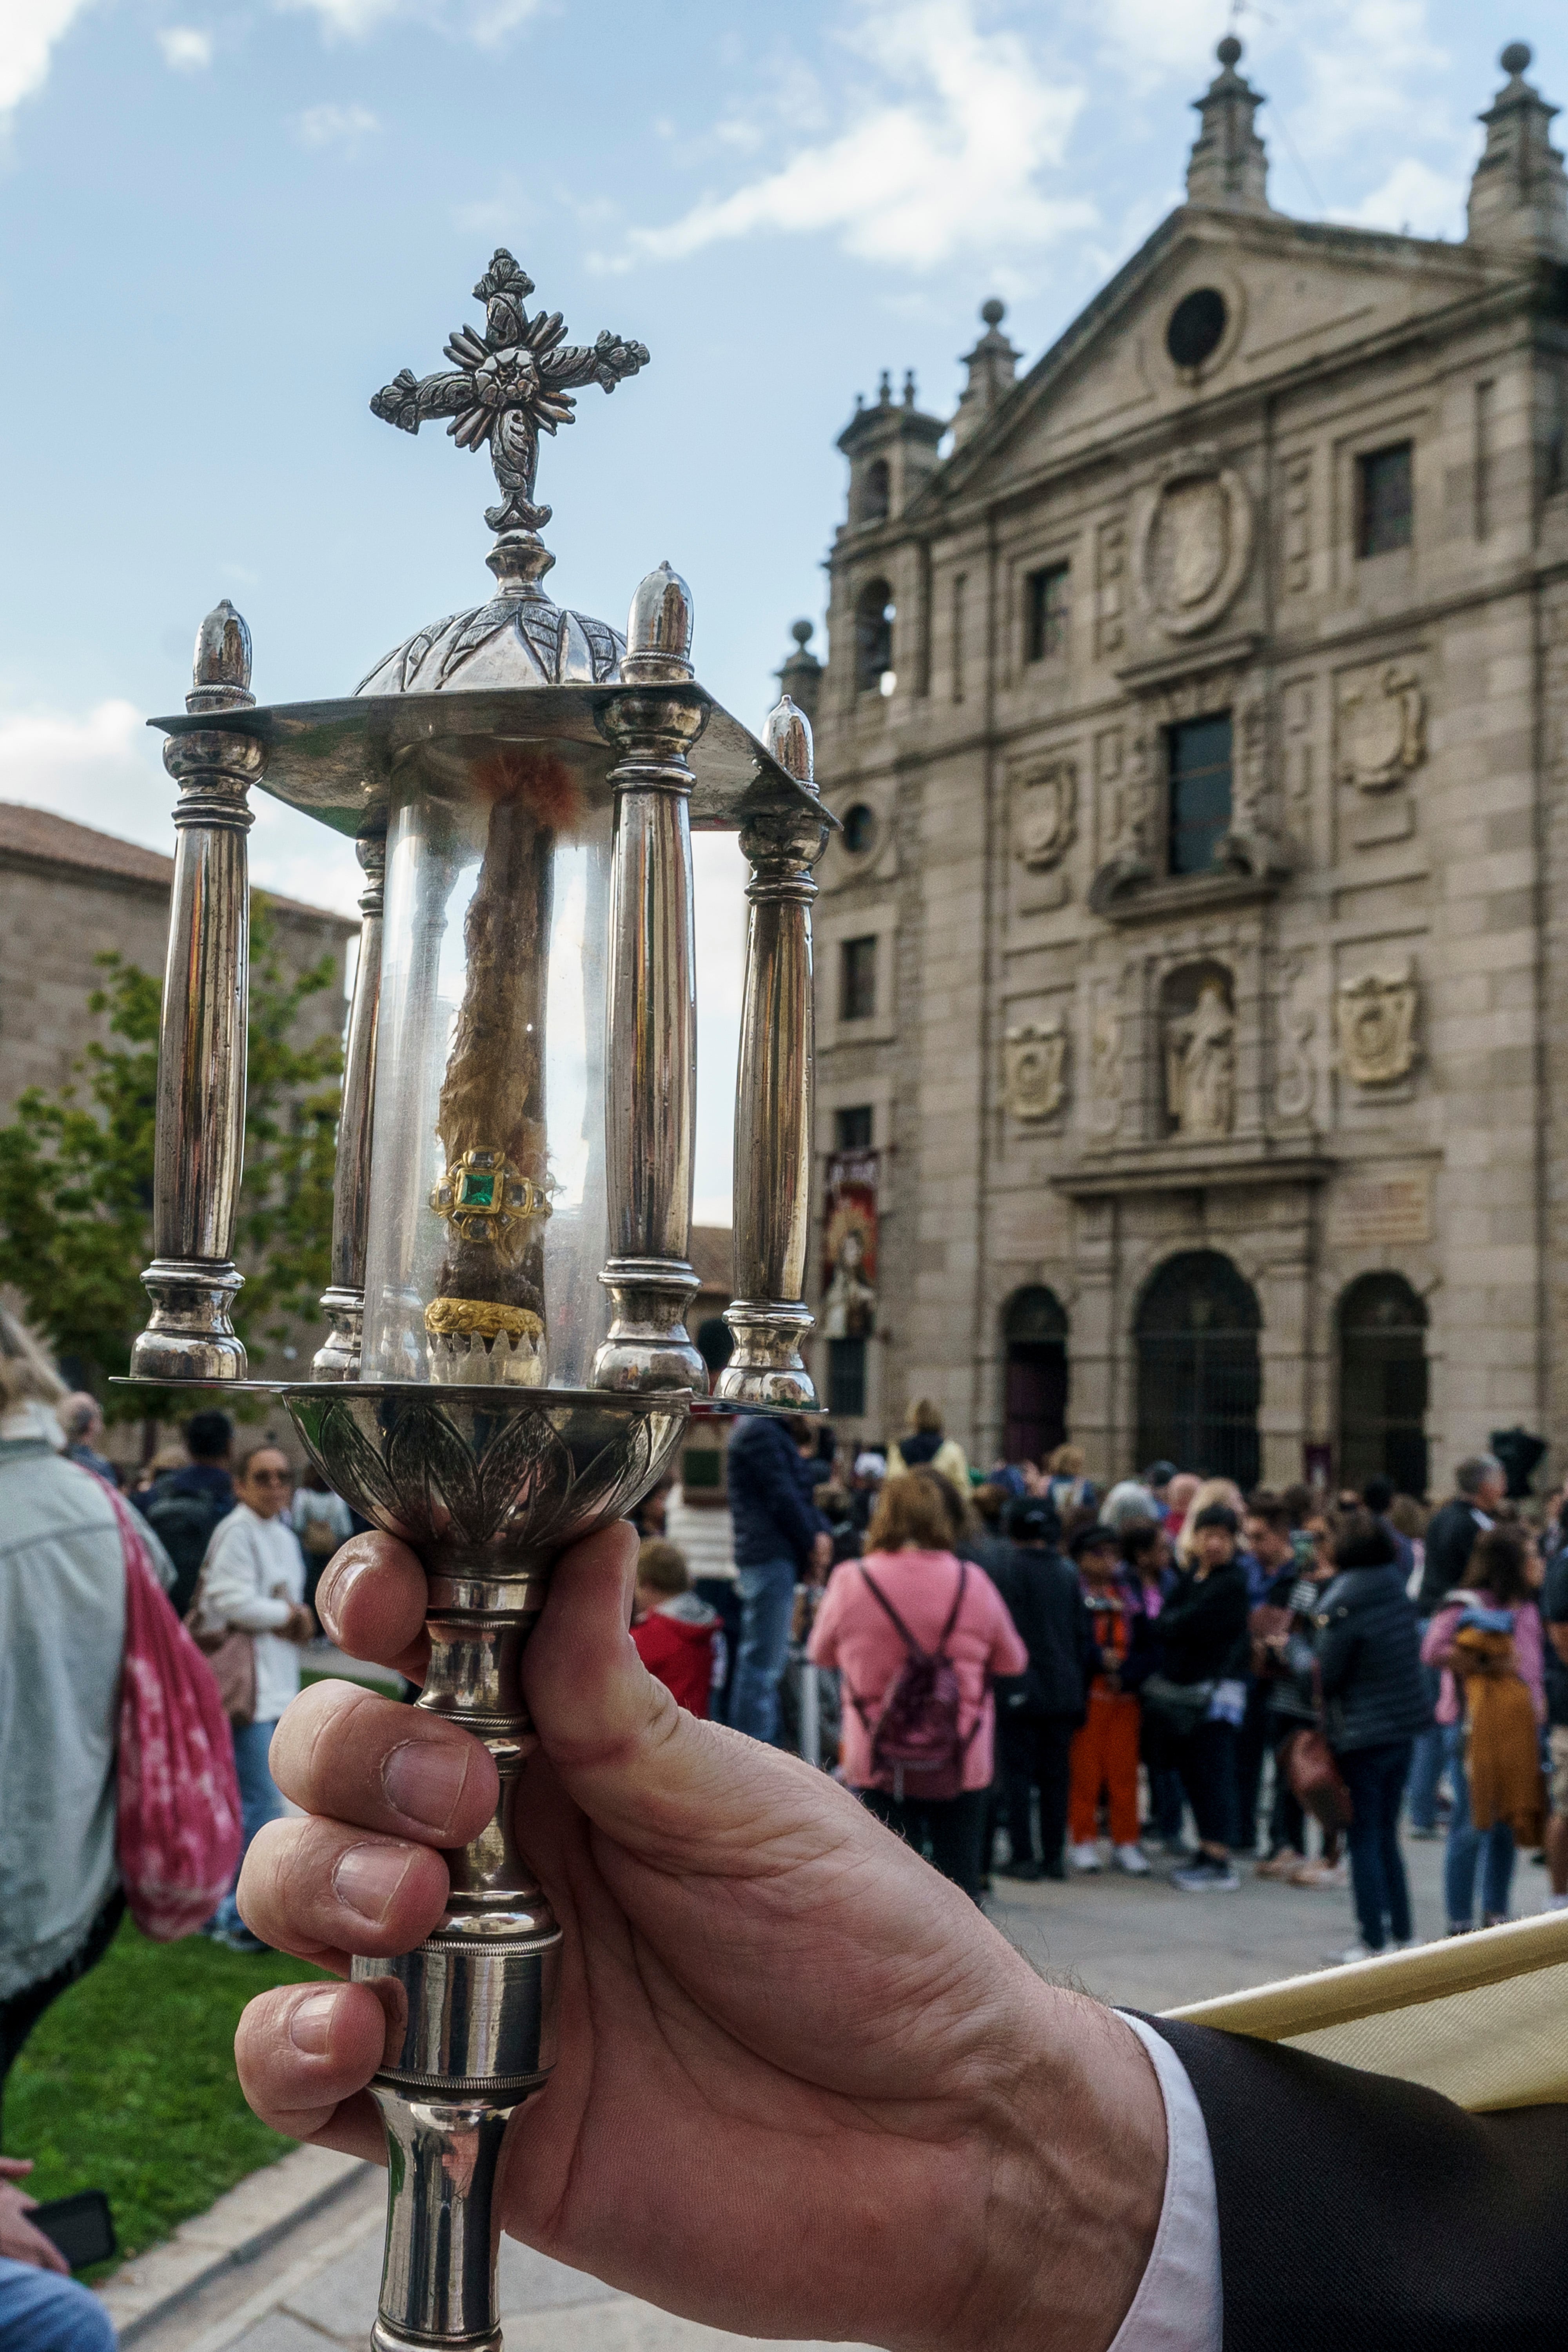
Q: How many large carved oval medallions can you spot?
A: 1